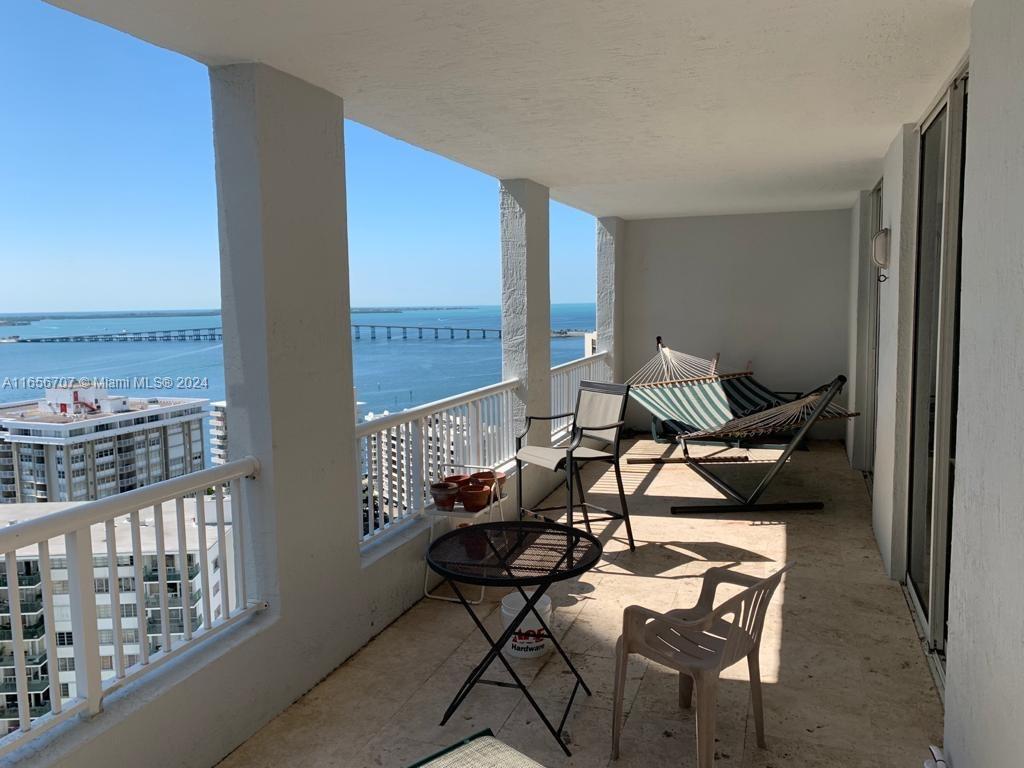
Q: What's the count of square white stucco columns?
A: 3